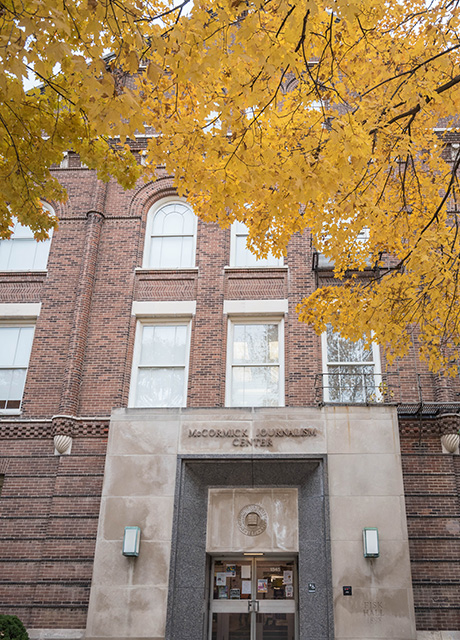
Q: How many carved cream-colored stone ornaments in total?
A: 2